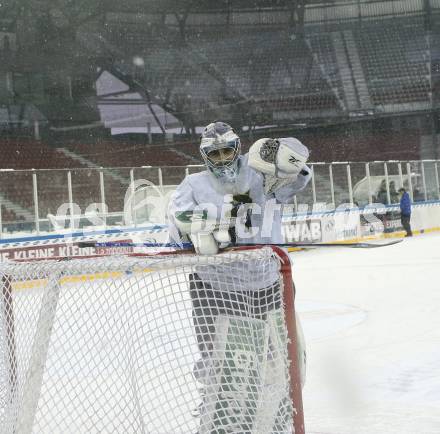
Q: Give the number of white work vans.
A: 0